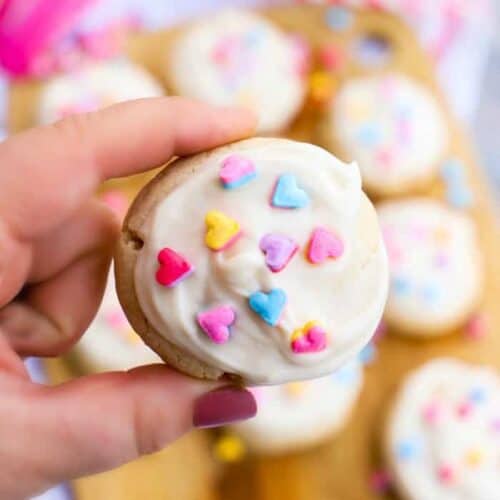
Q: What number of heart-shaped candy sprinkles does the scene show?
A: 9